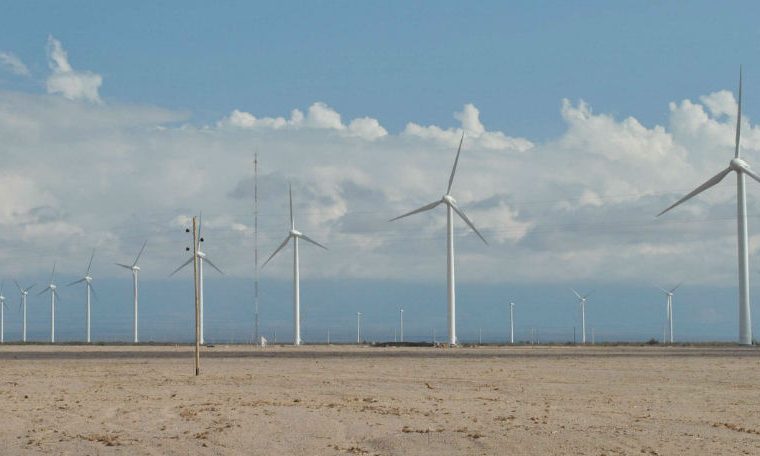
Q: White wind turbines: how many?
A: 14